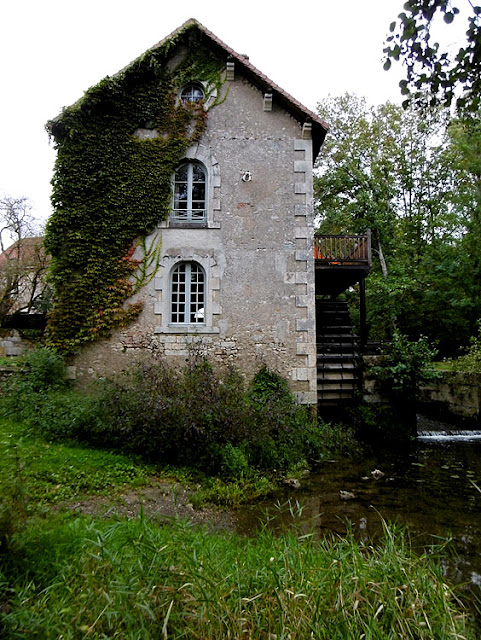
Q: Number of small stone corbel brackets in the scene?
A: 3